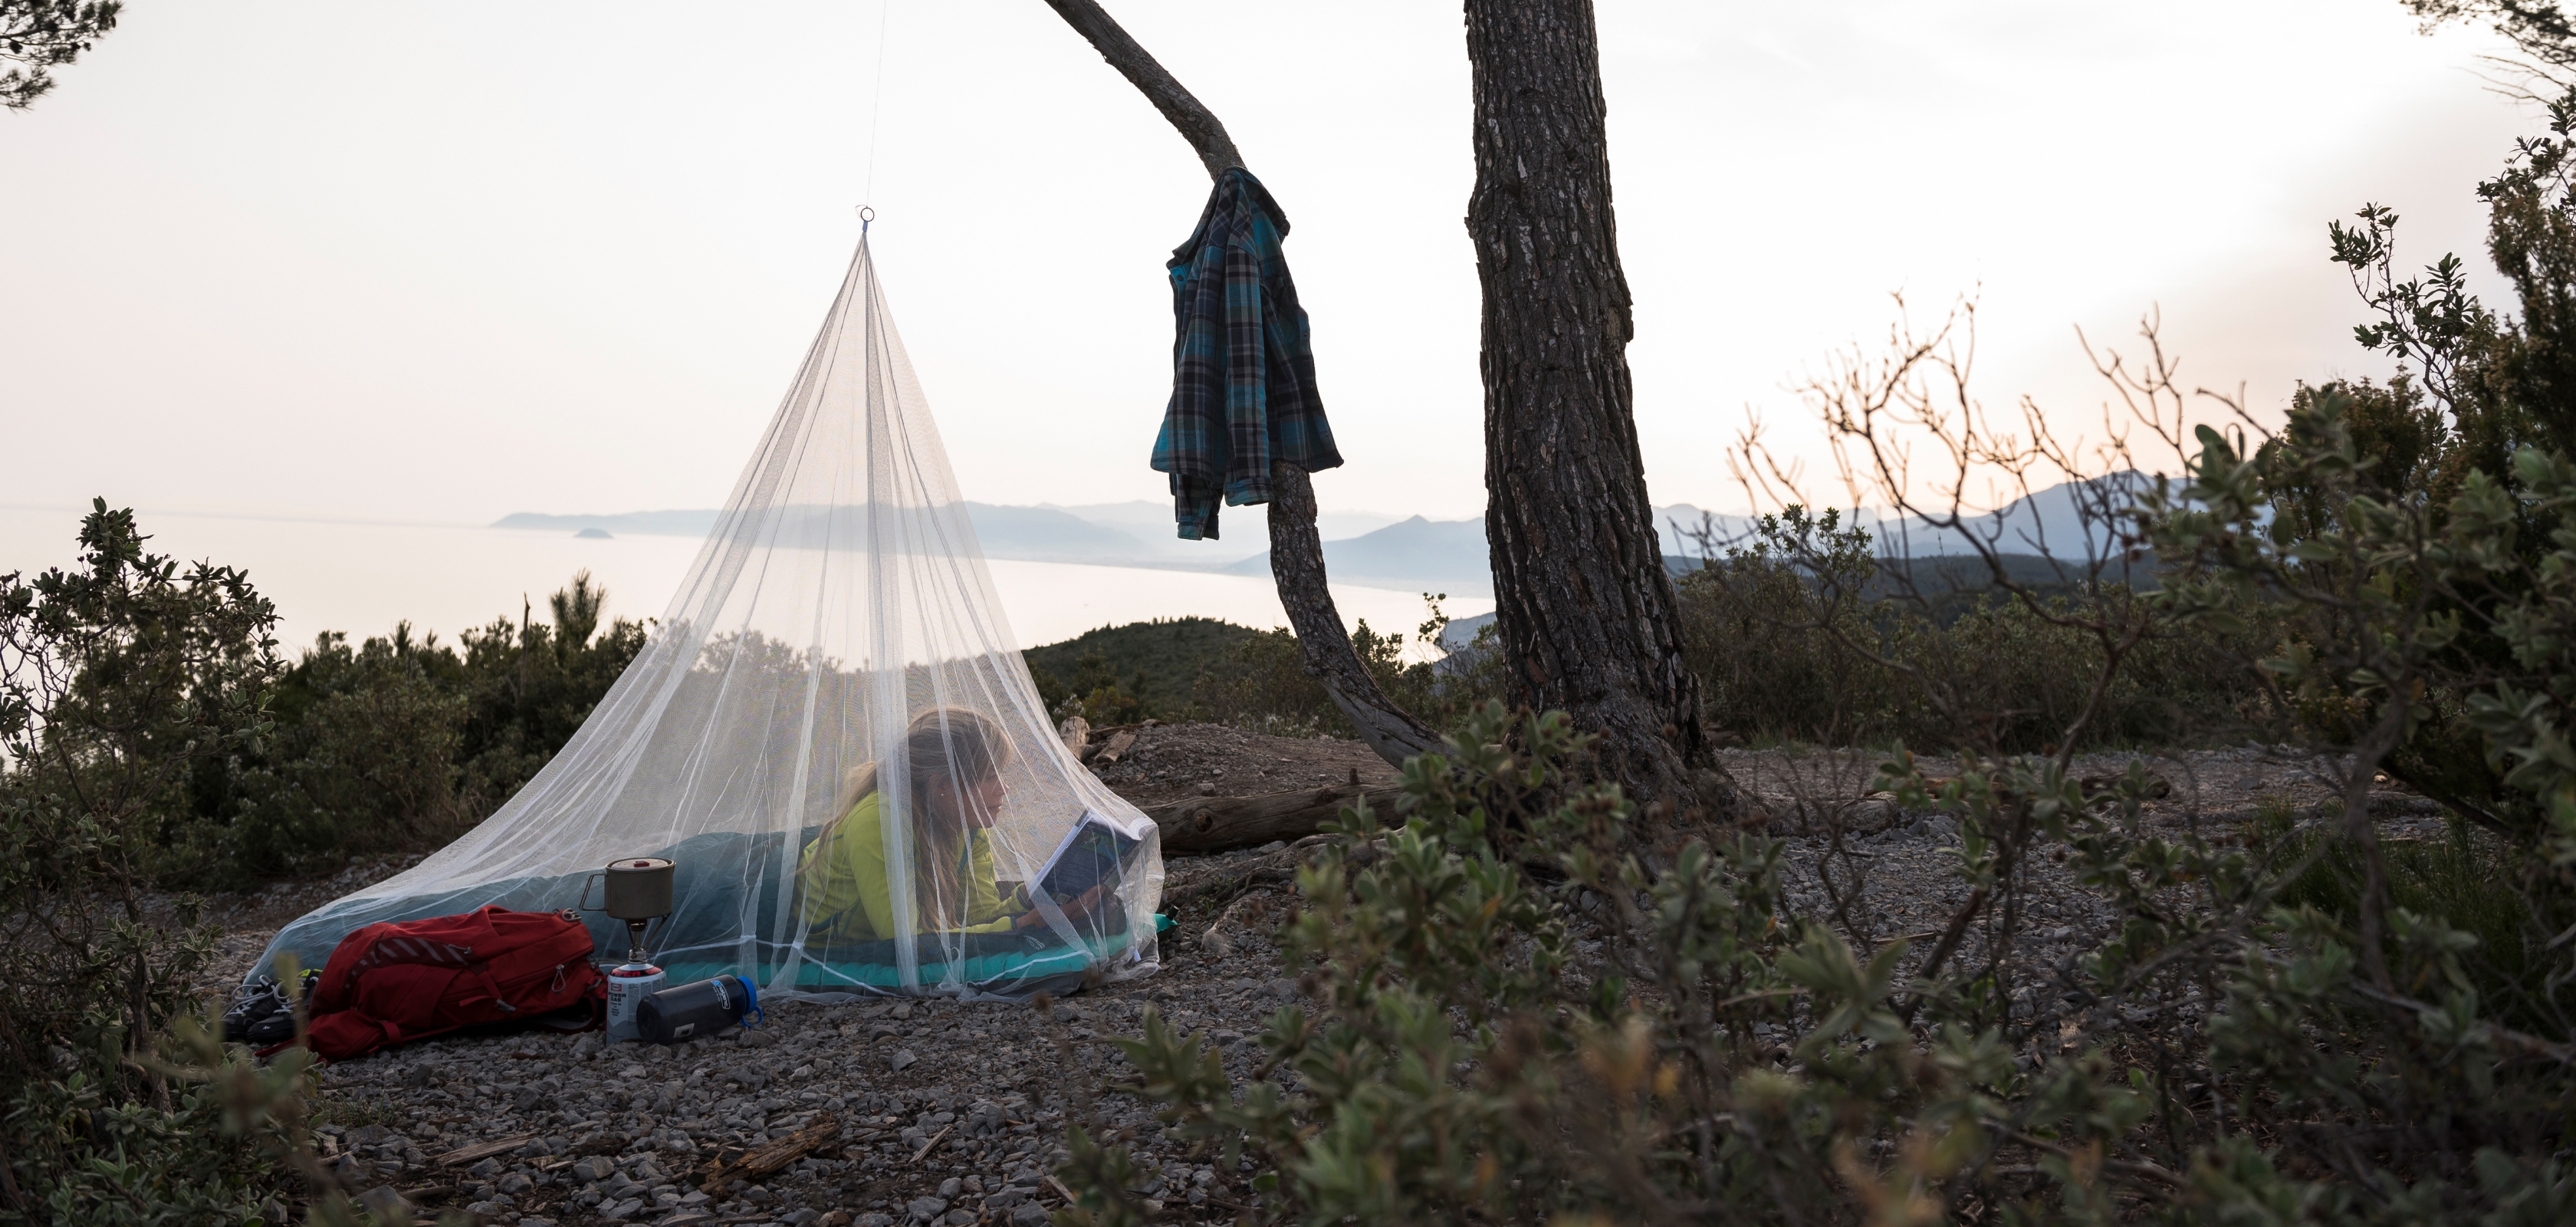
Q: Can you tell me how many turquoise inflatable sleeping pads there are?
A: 1